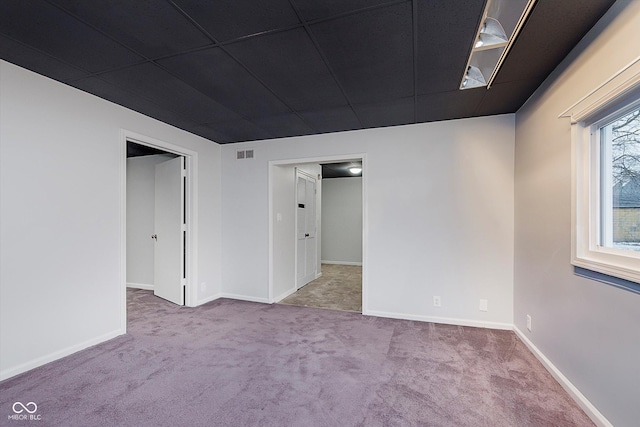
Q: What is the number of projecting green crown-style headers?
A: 0